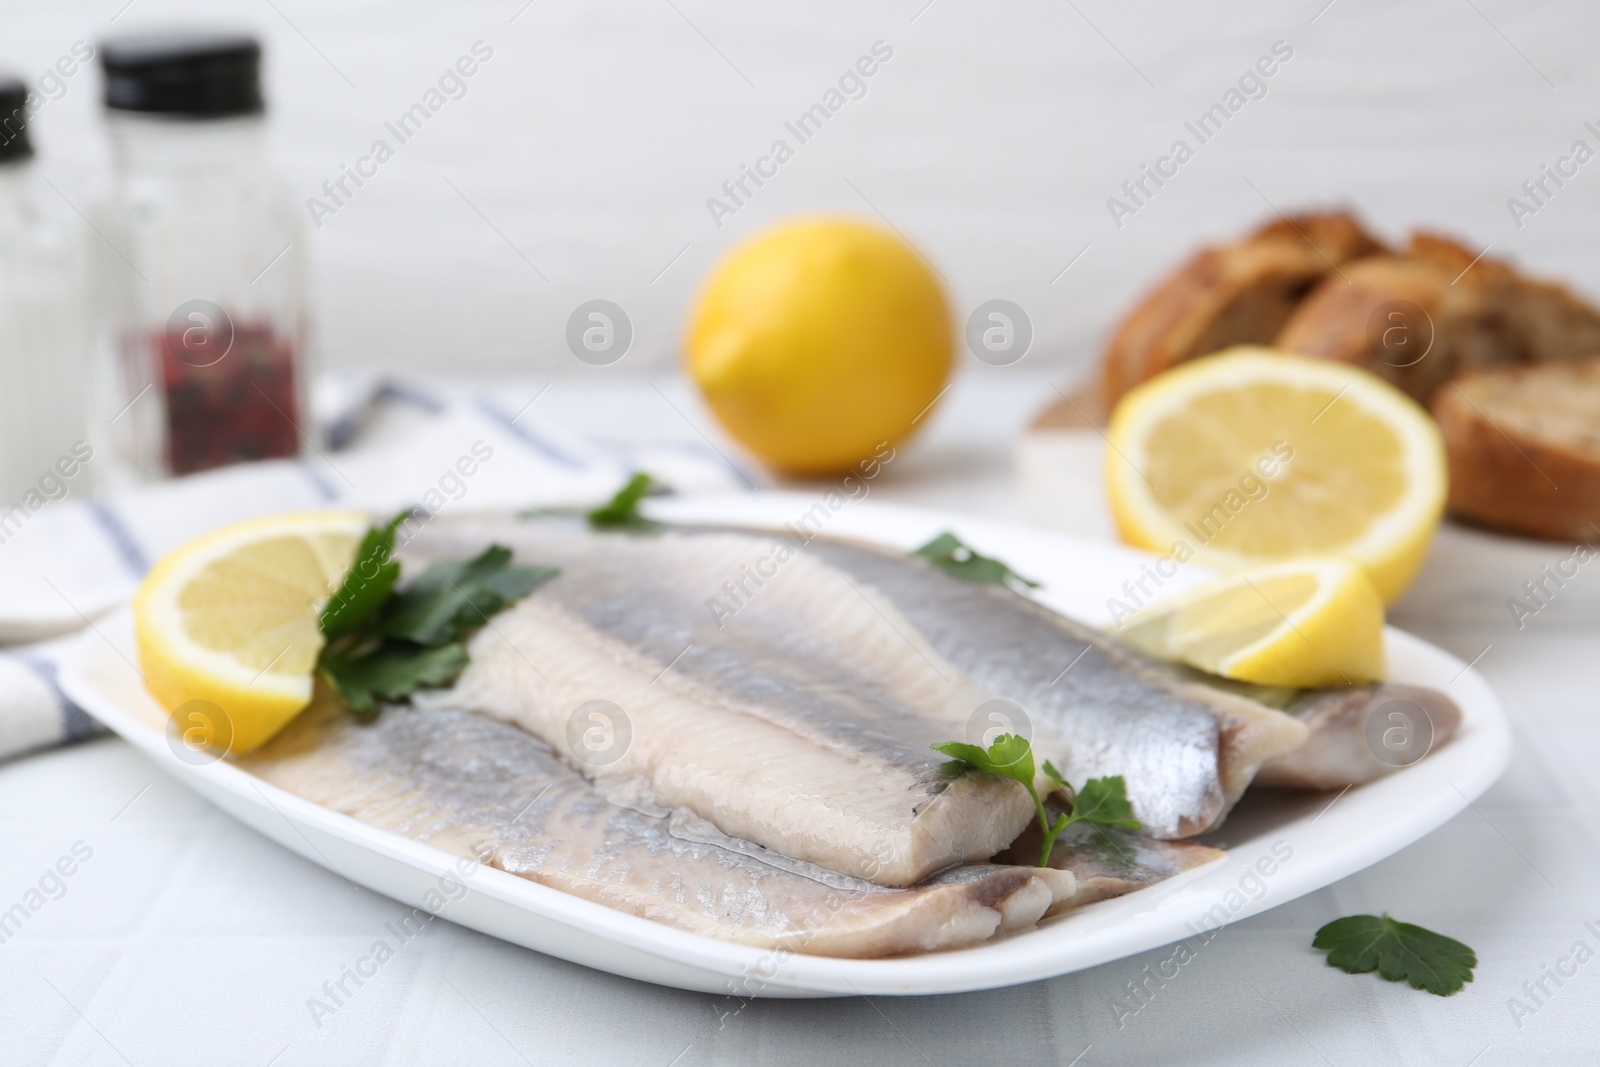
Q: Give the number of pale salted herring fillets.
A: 5